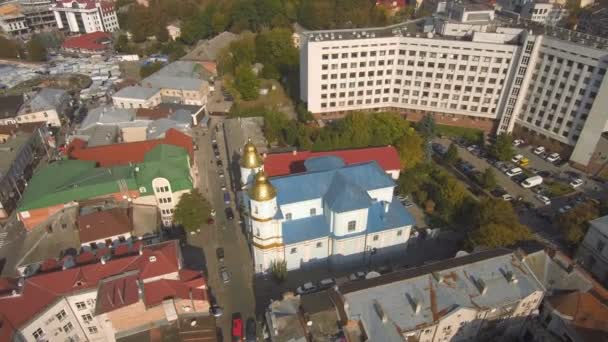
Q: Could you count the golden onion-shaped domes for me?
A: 2